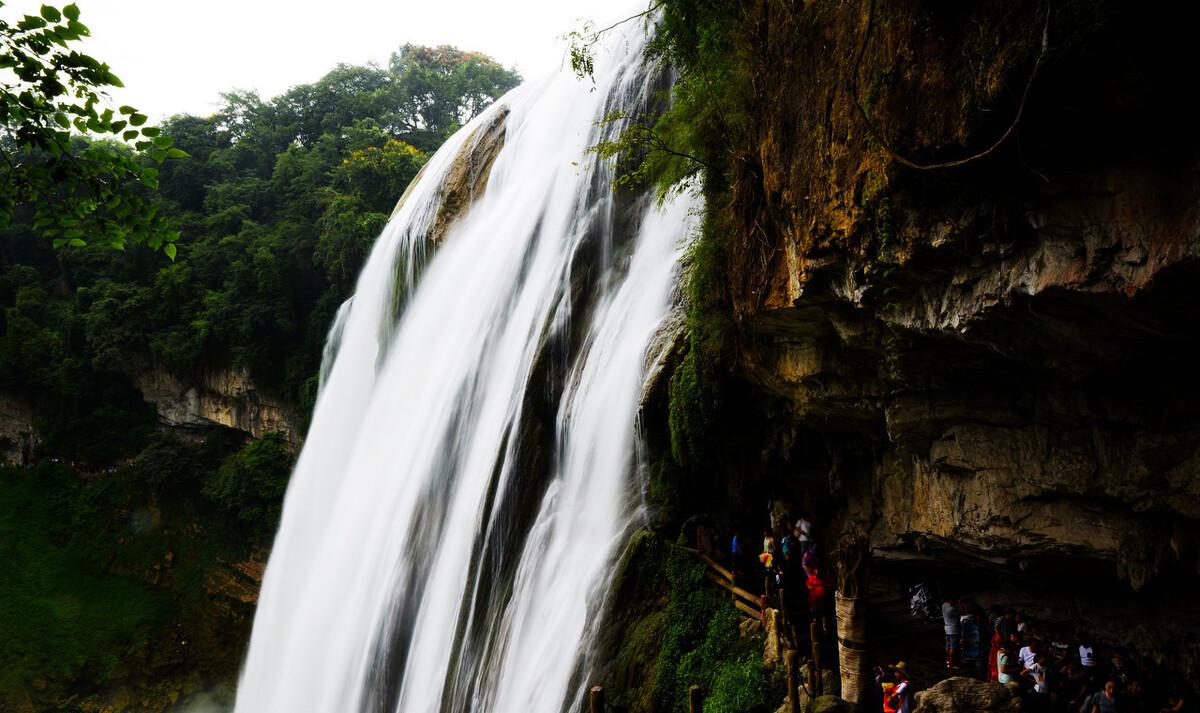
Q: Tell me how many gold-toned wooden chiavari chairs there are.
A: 0